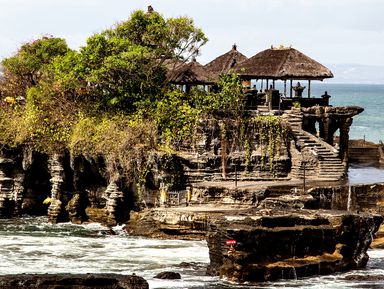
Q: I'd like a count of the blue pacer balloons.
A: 0